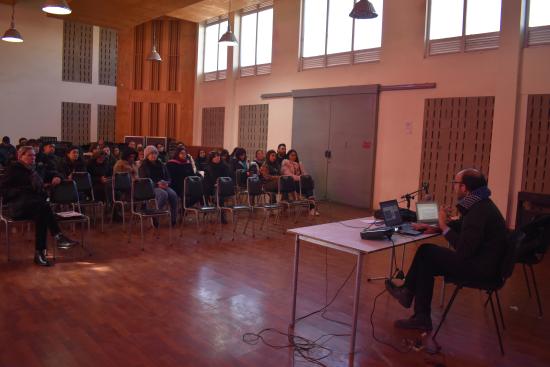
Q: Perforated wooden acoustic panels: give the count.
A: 8